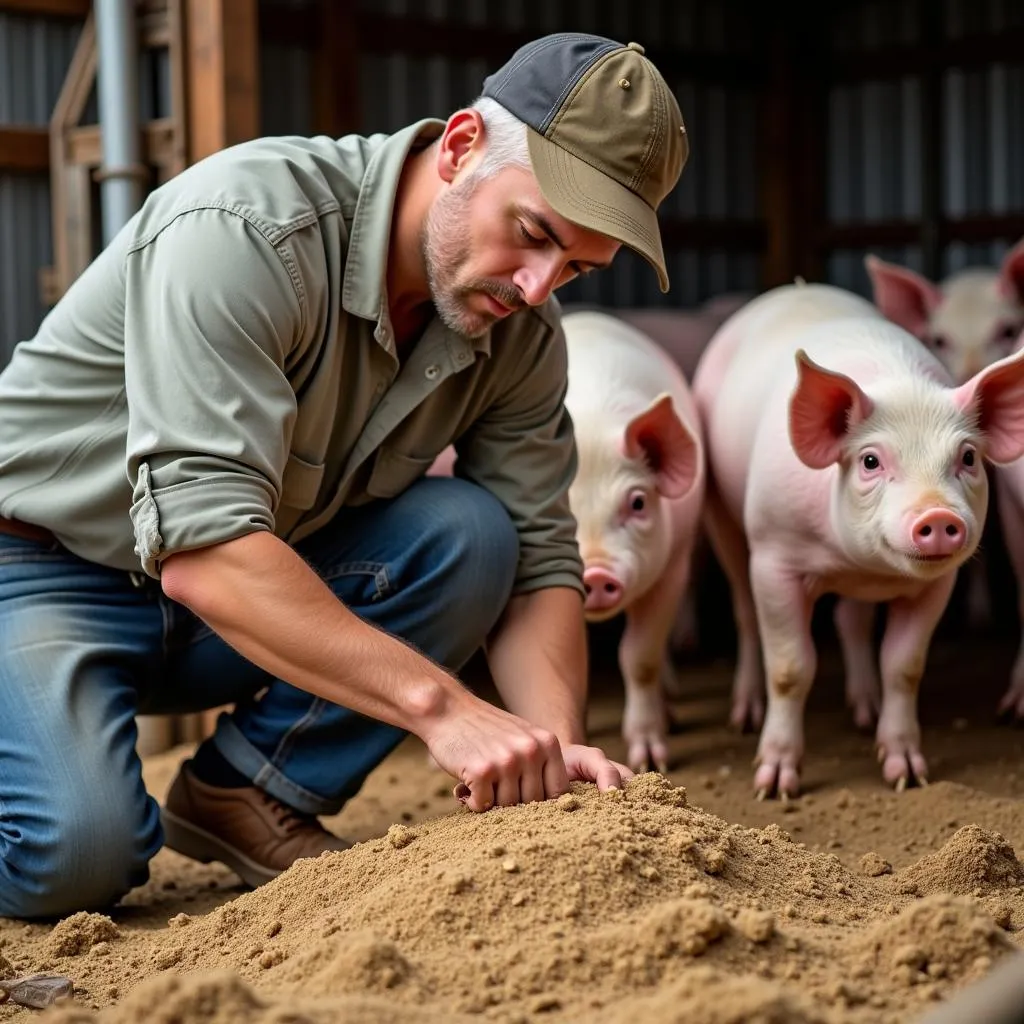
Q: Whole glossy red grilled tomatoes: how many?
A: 0